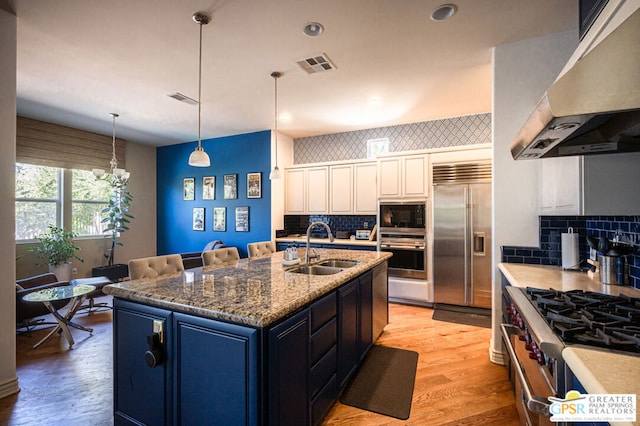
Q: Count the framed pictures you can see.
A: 7